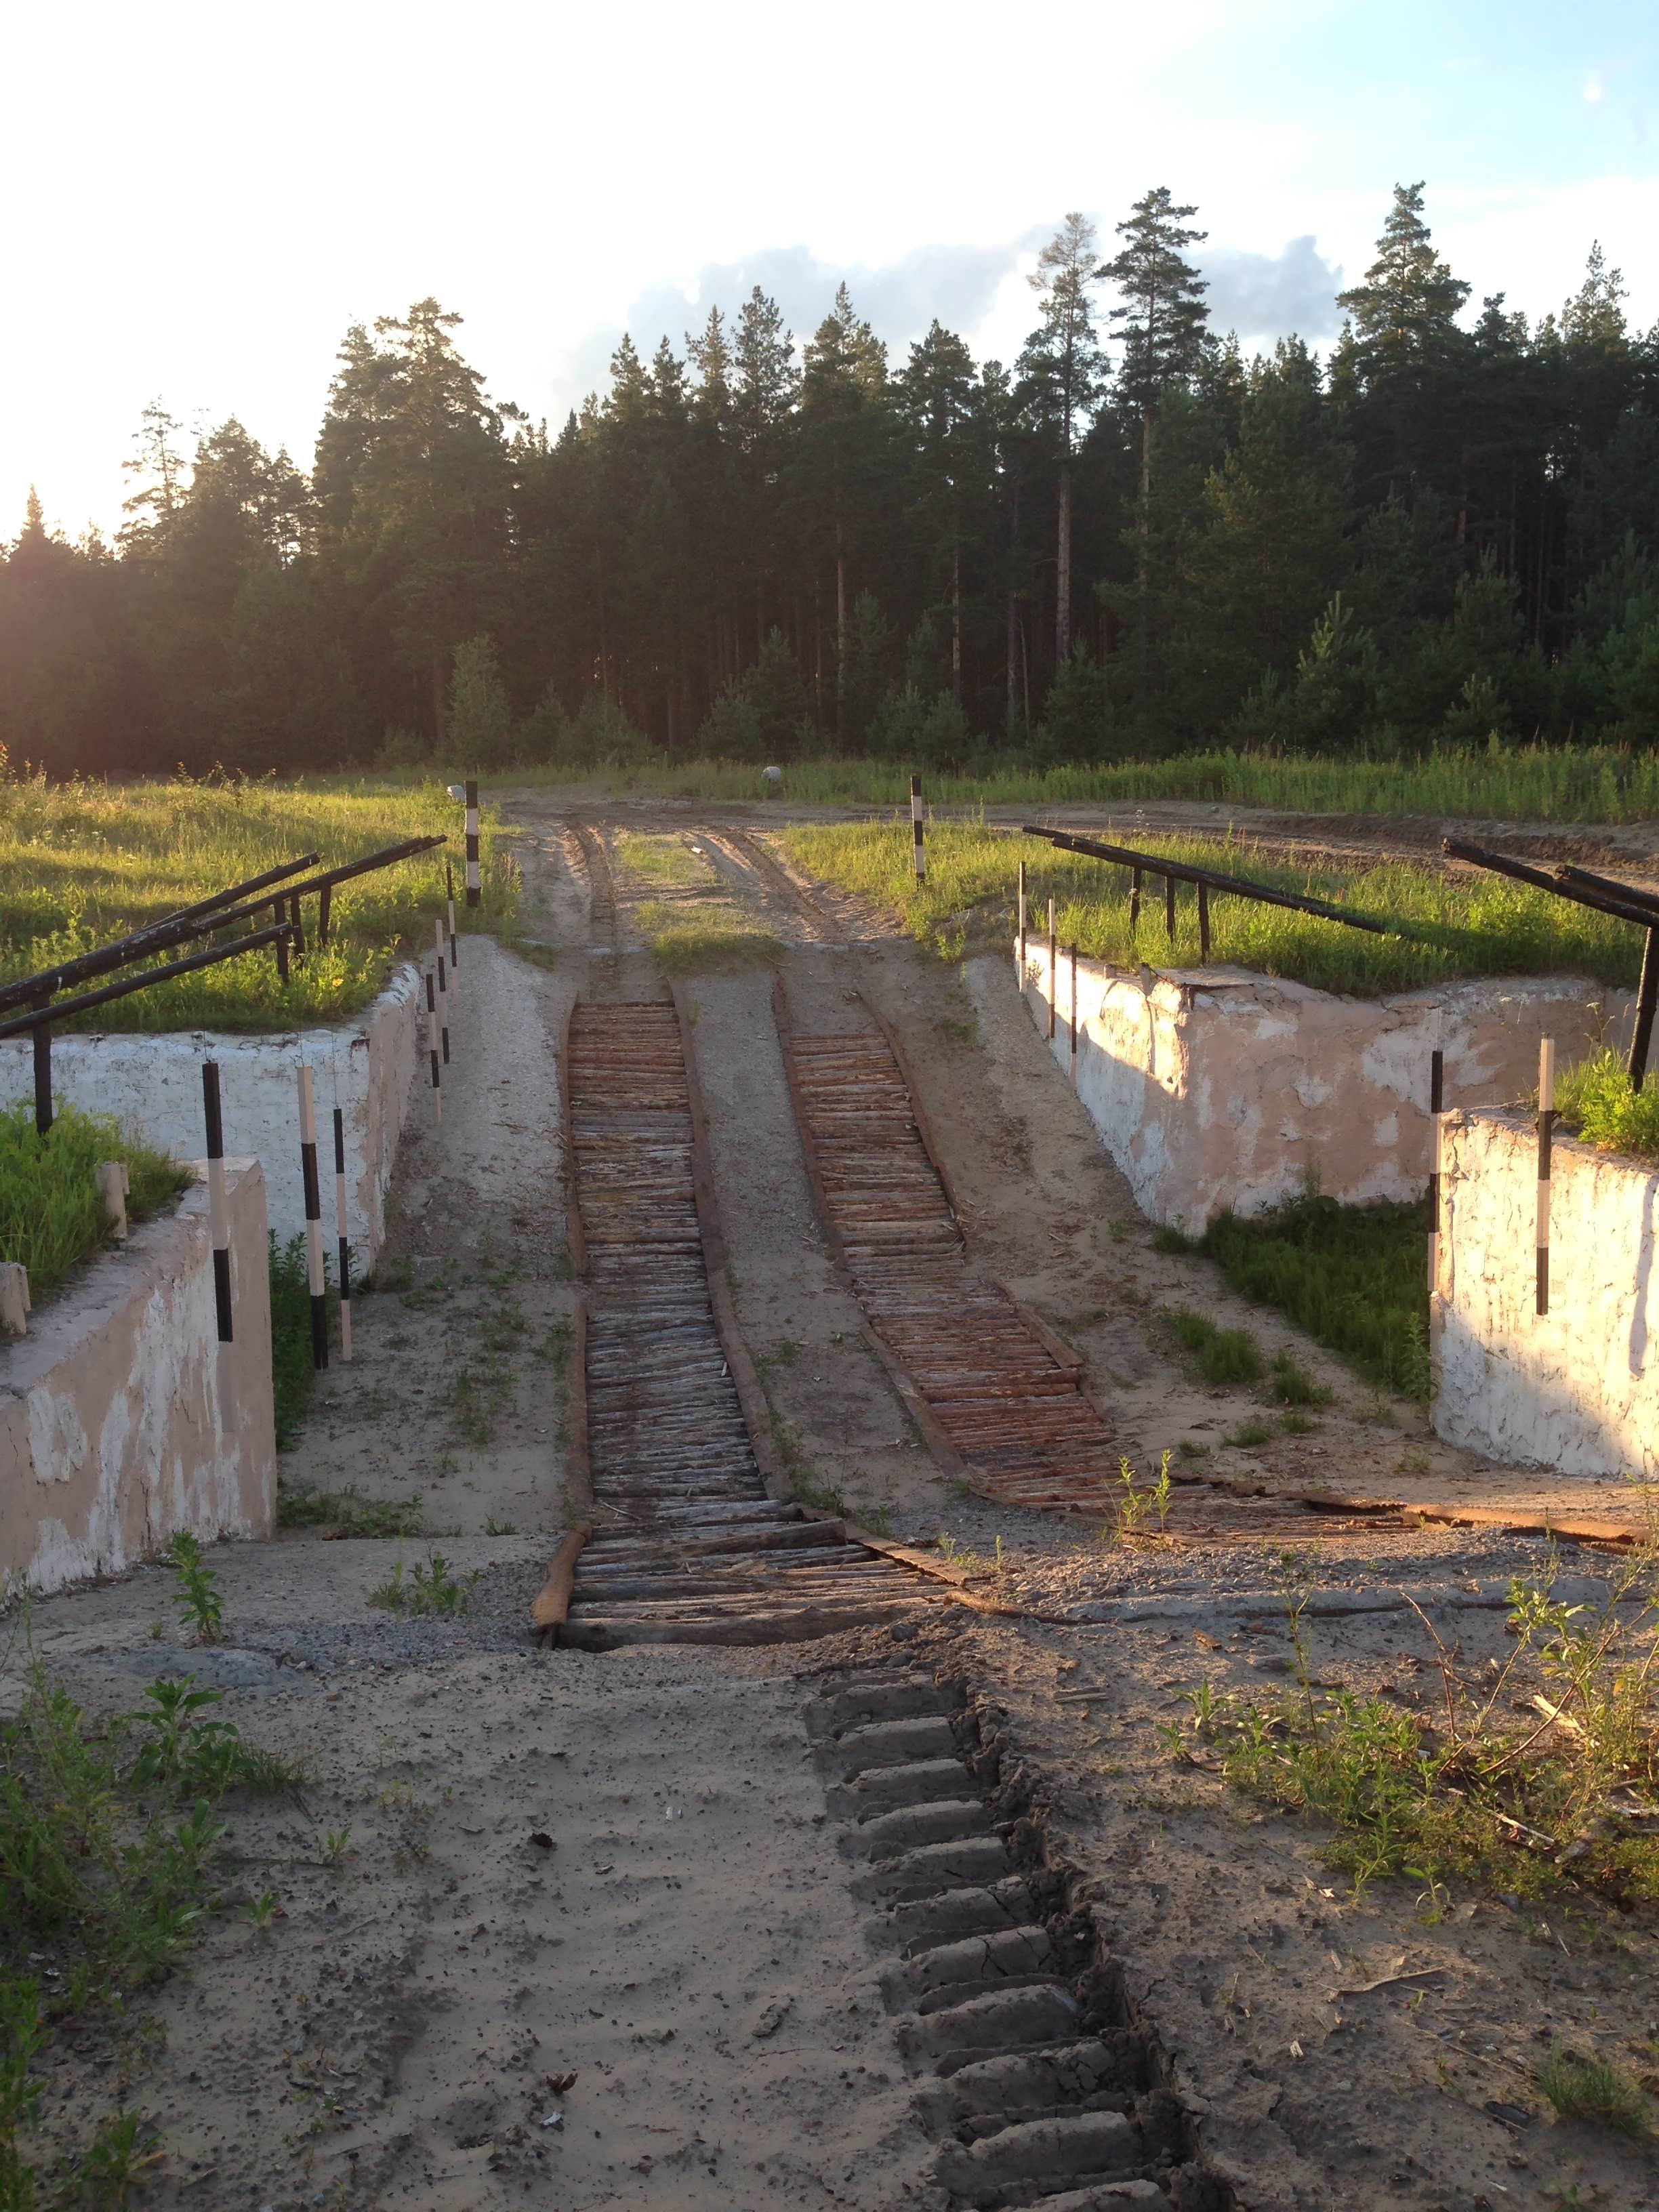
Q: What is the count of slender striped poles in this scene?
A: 13